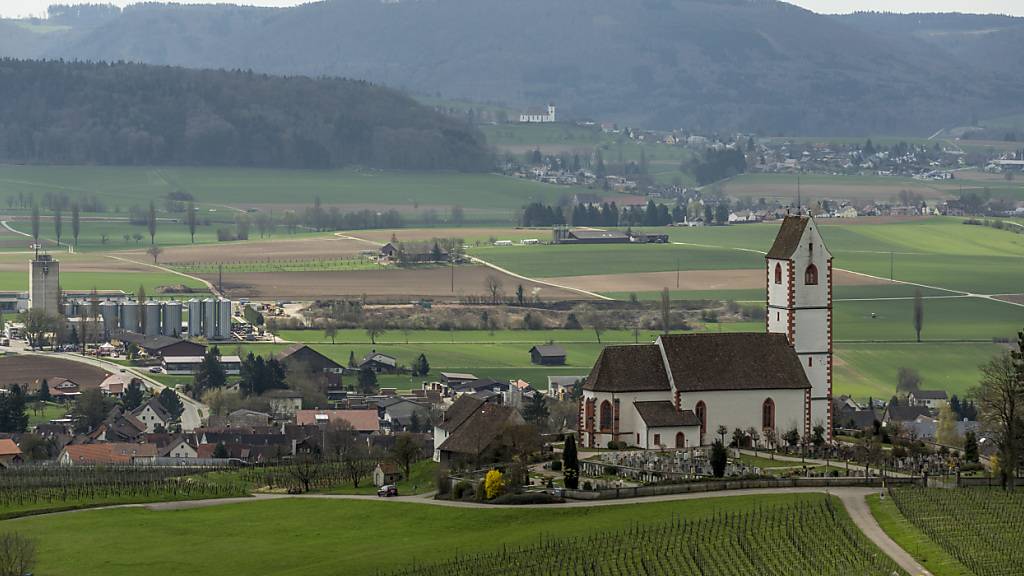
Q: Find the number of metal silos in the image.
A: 9